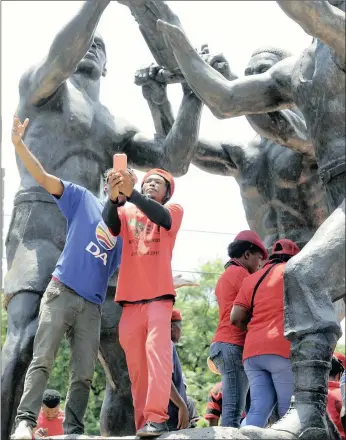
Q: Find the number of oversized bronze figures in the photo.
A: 3